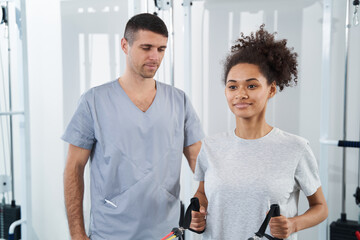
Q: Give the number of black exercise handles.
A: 2